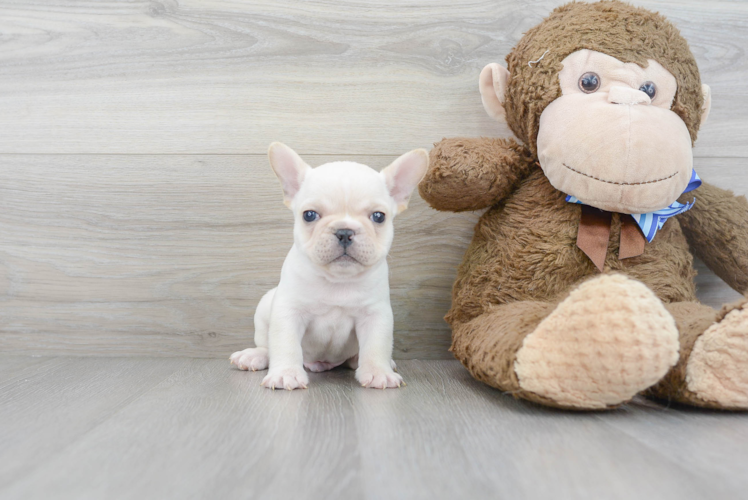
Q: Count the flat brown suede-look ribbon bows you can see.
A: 1